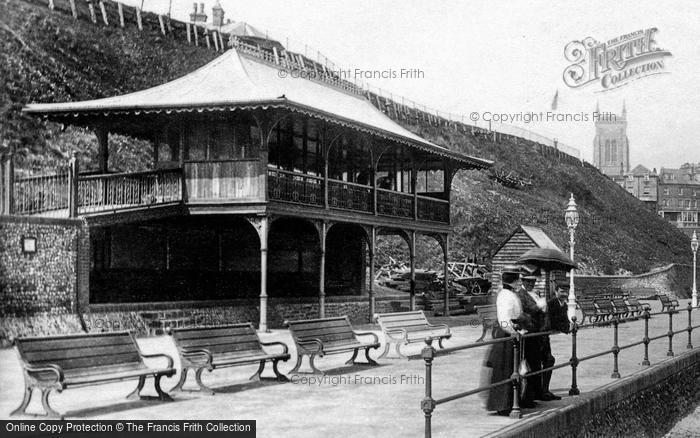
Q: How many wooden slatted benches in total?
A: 10